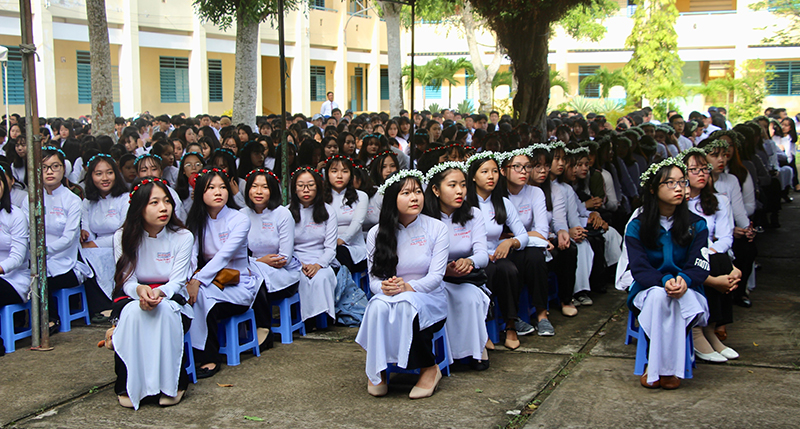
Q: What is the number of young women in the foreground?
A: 3